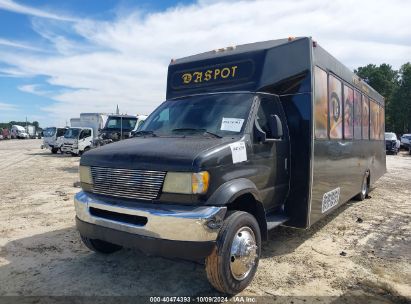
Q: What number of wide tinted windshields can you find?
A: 1